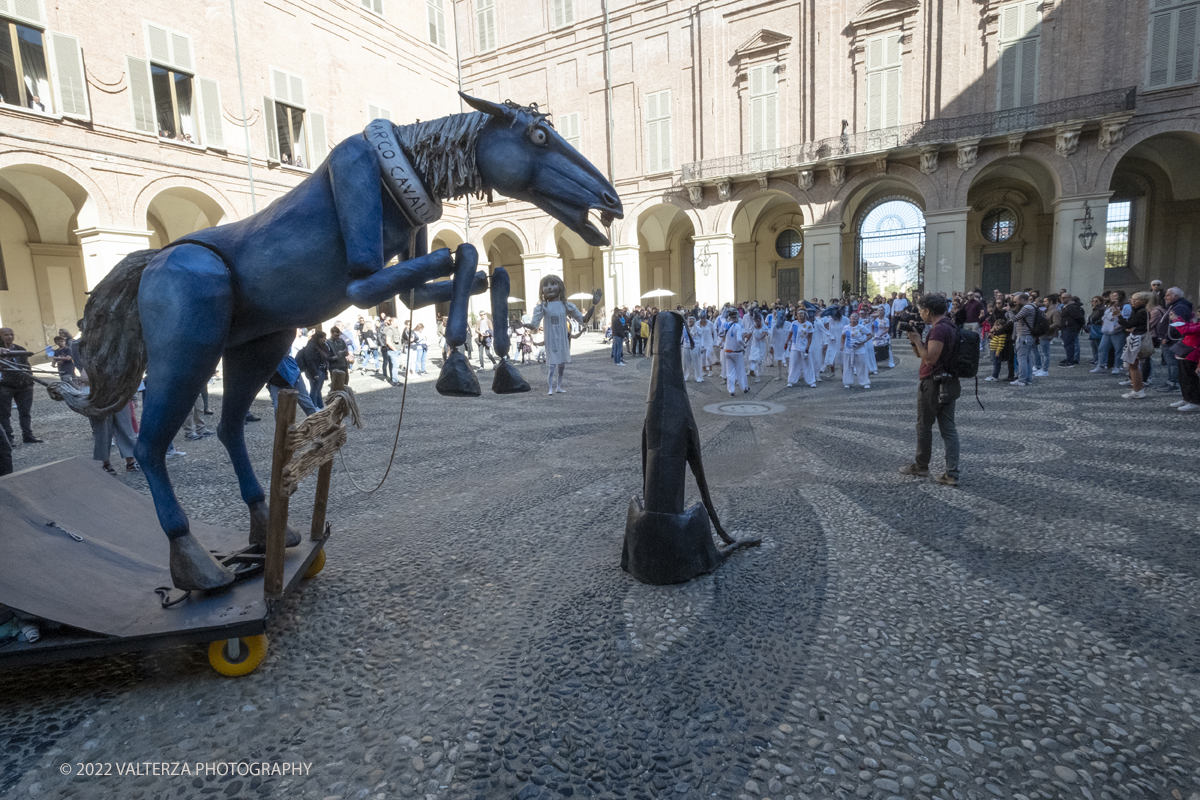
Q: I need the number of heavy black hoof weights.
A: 2